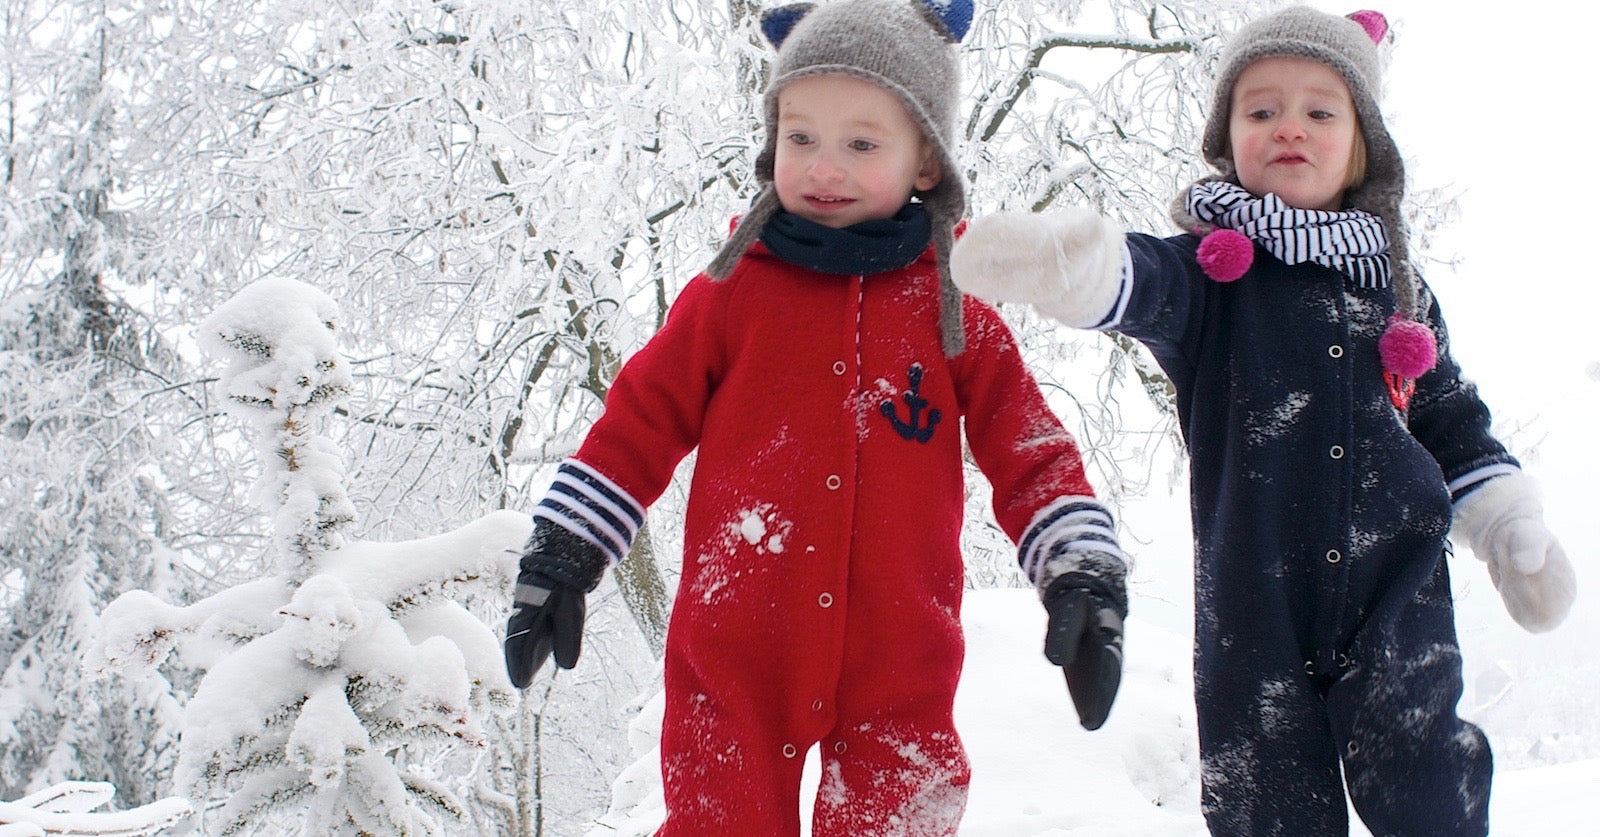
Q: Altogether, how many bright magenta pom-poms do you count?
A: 2